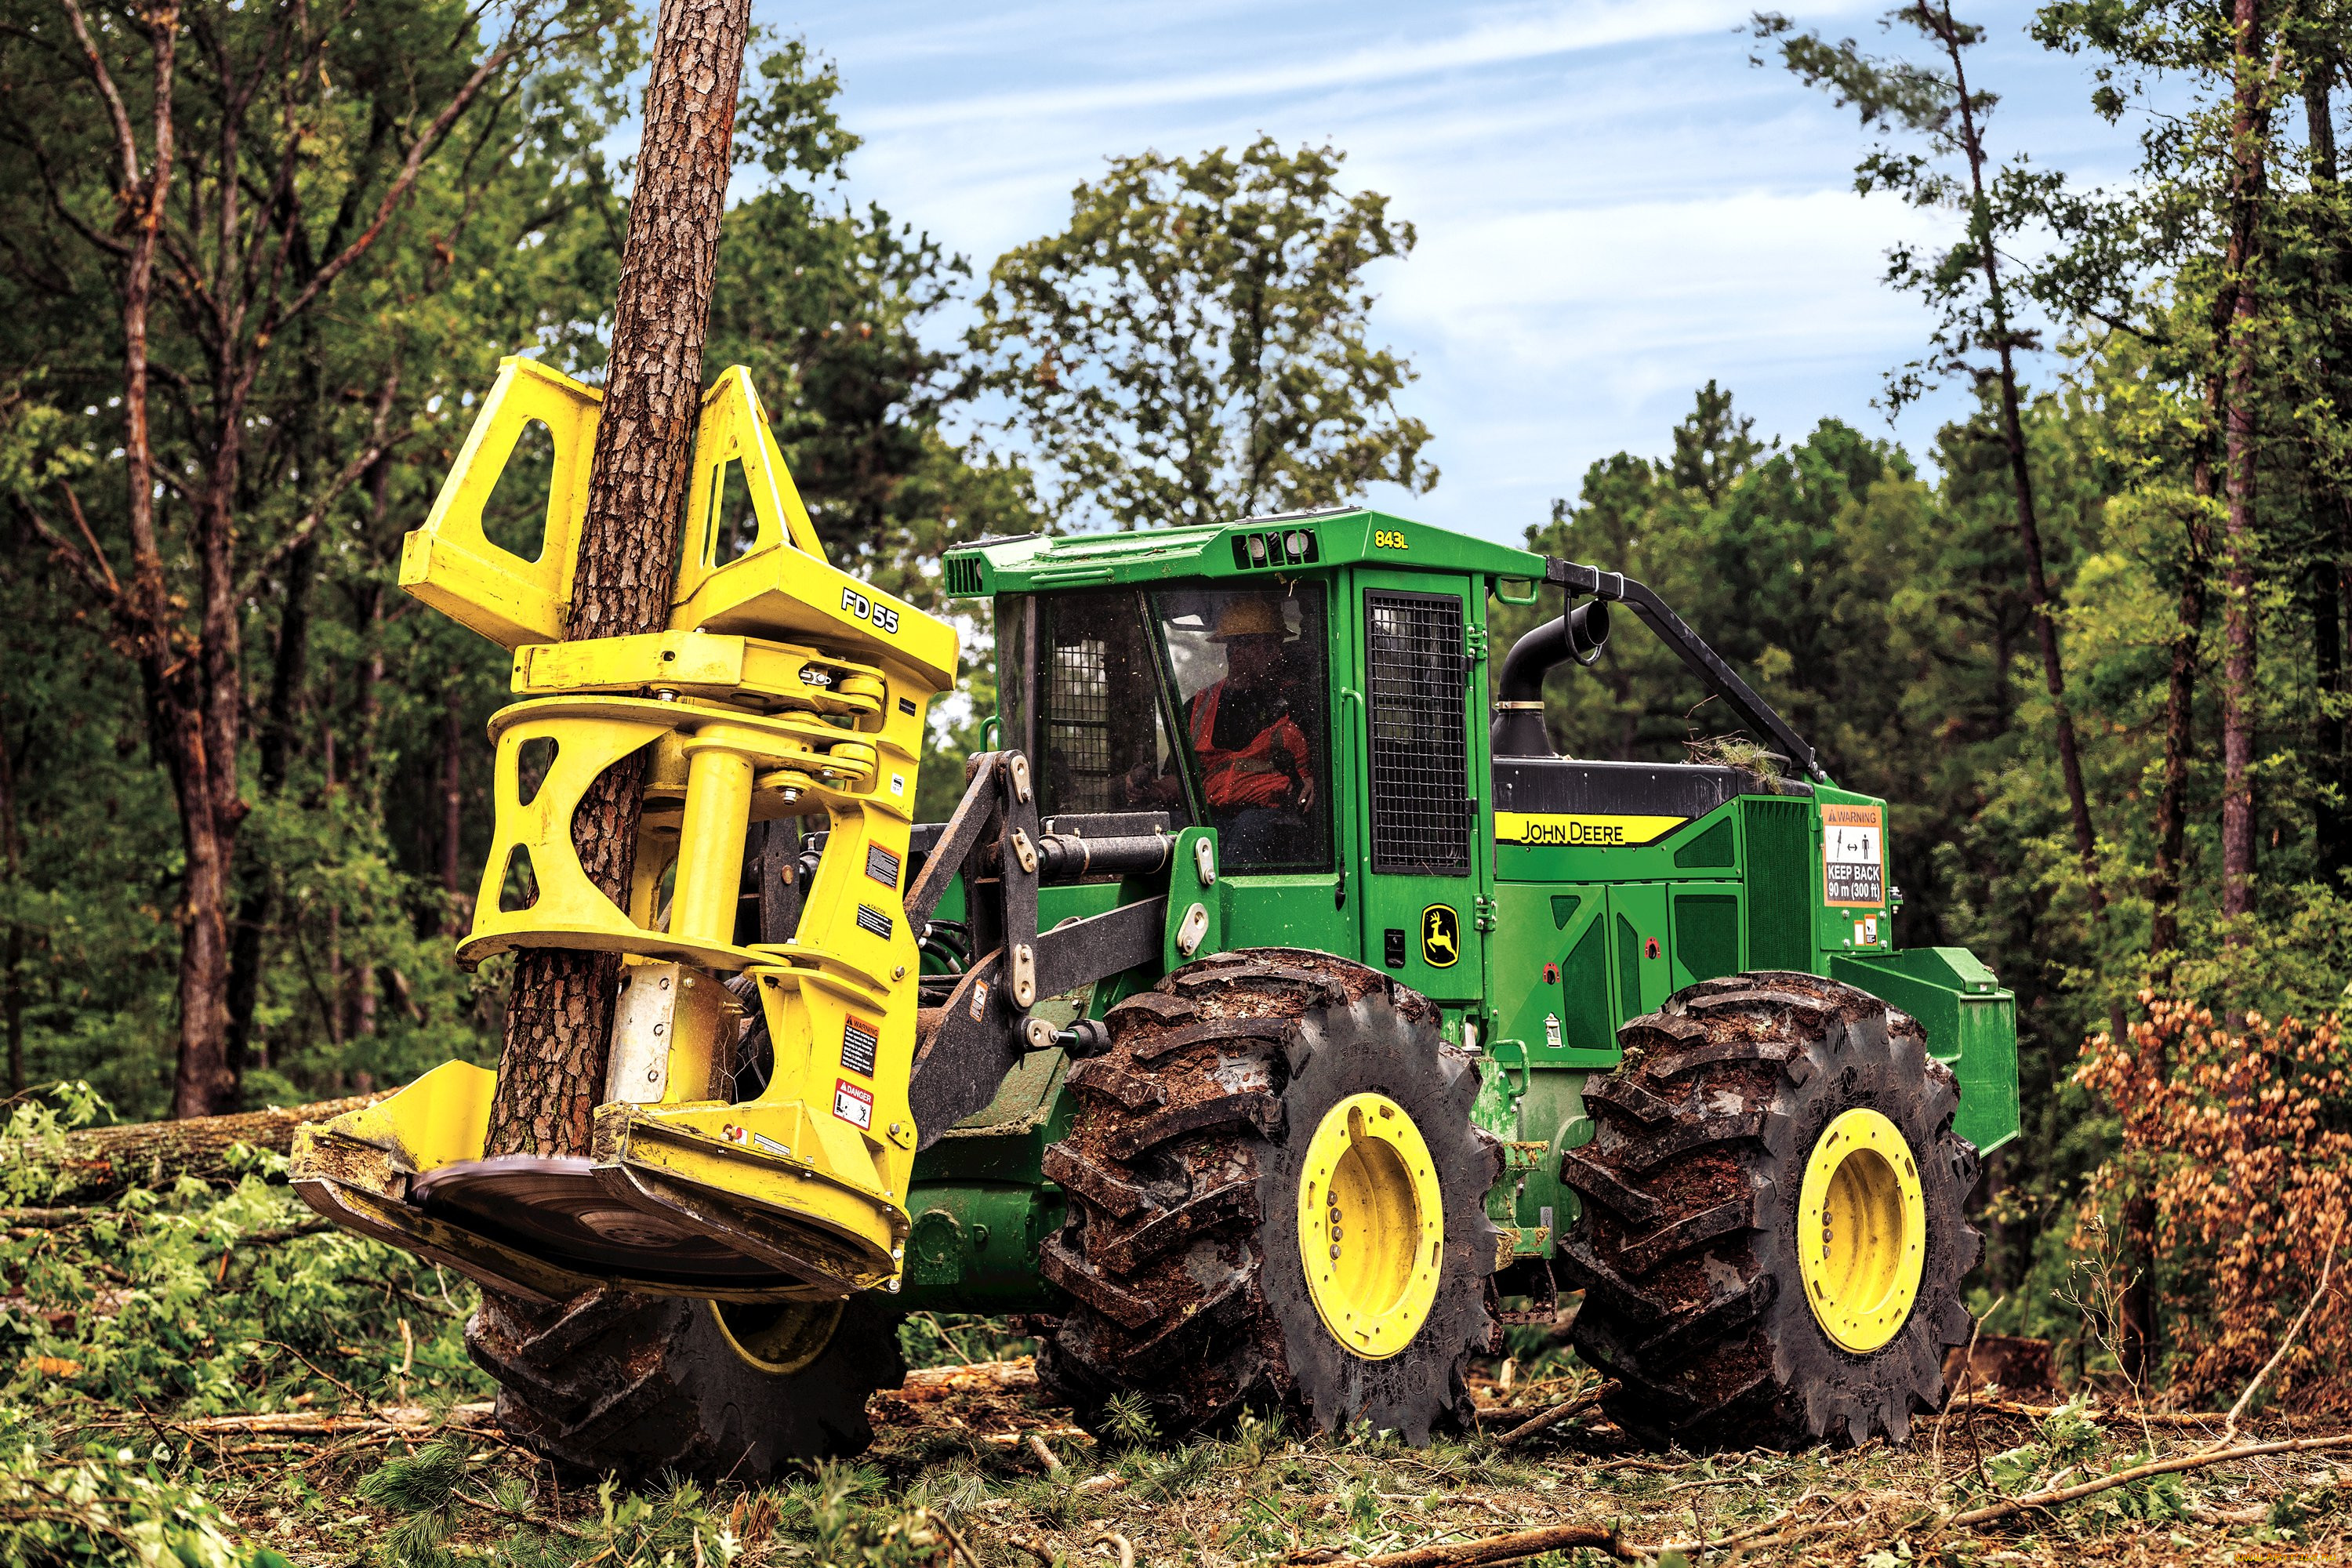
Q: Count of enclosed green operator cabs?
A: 1